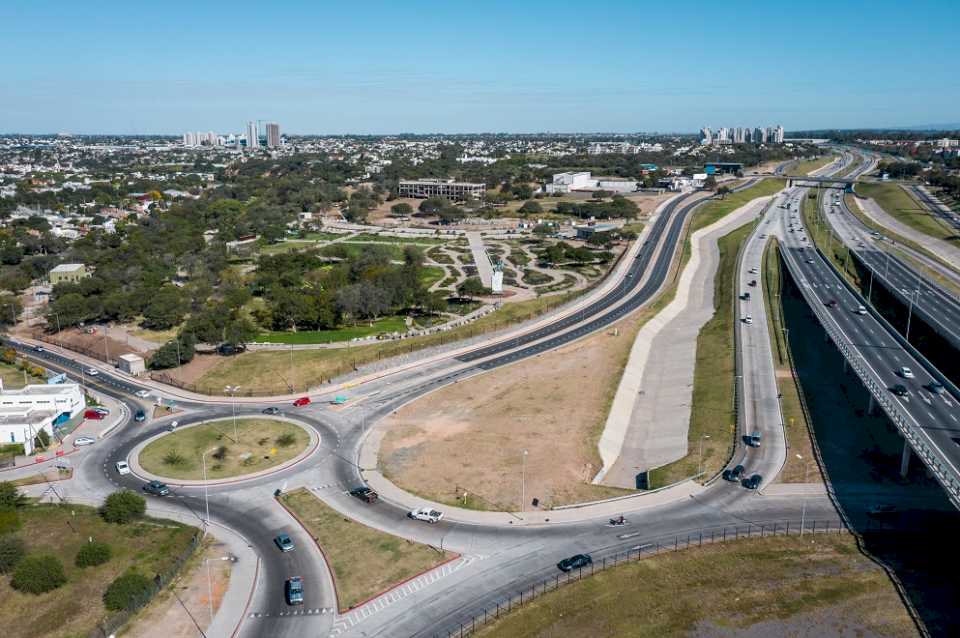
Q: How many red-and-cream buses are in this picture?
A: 0